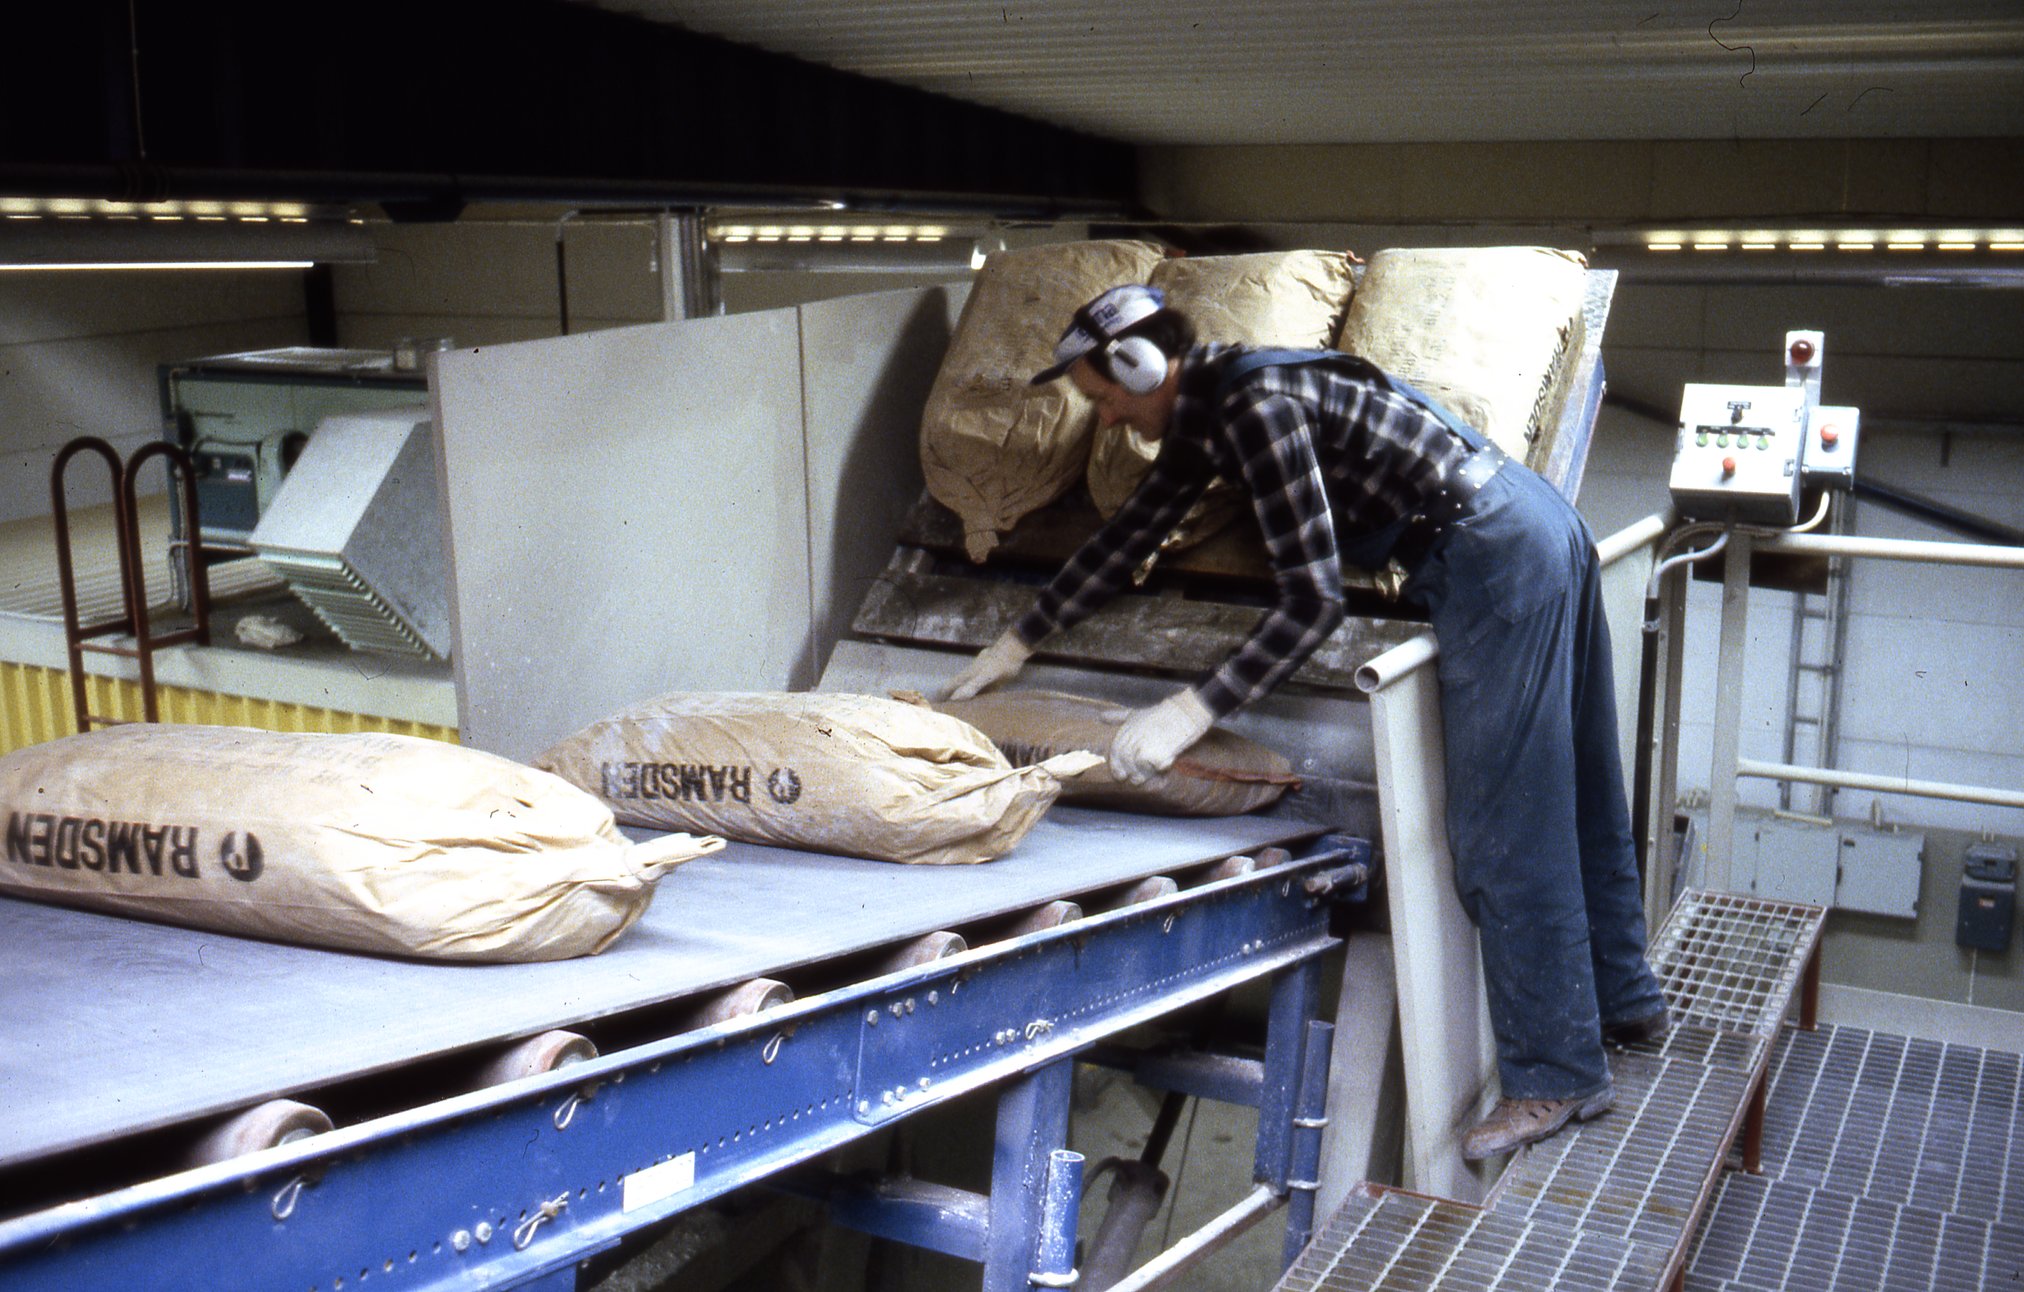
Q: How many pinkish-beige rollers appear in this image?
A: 8